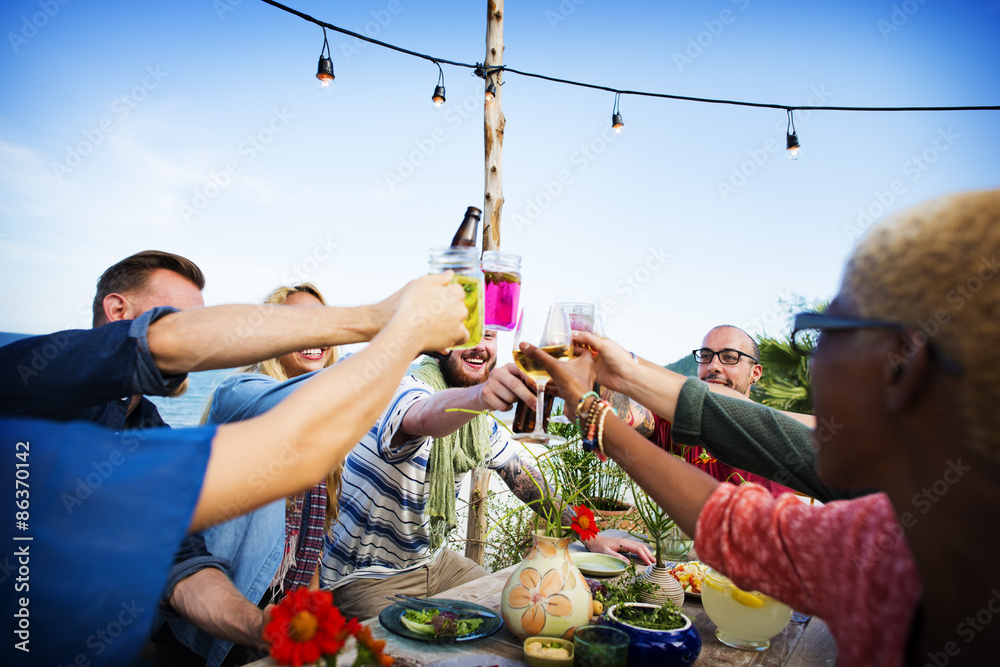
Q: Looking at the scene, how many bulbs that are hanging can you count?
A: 5